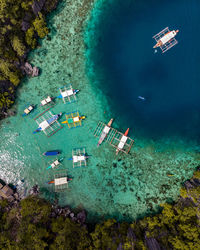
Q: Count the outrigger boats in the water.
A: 11